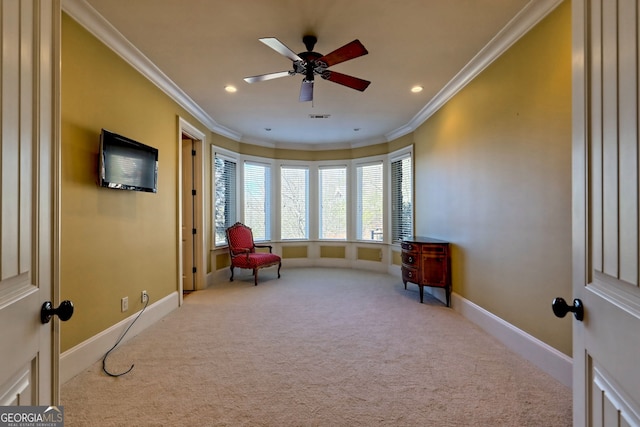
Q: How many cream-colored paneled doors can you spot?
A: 2